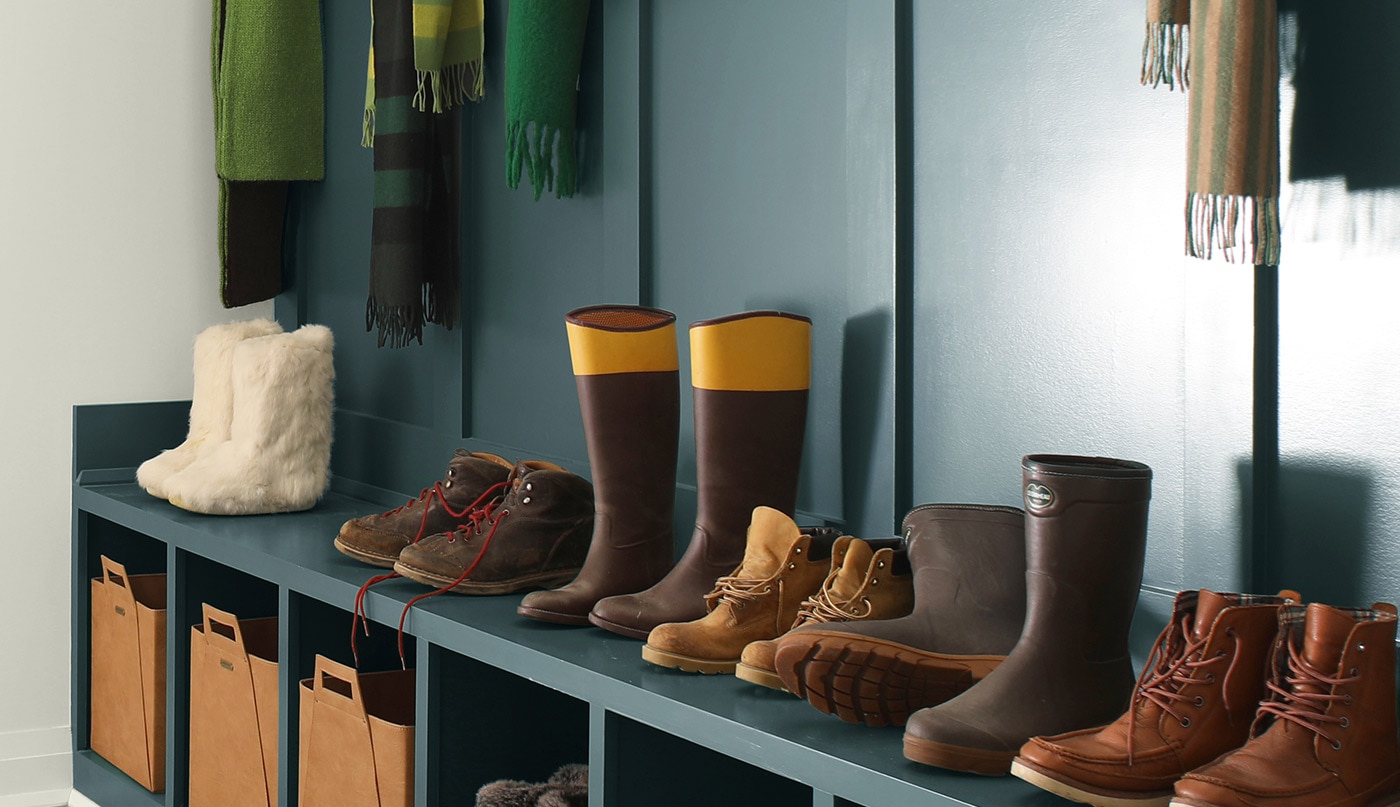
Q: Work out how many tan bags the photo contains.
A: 3